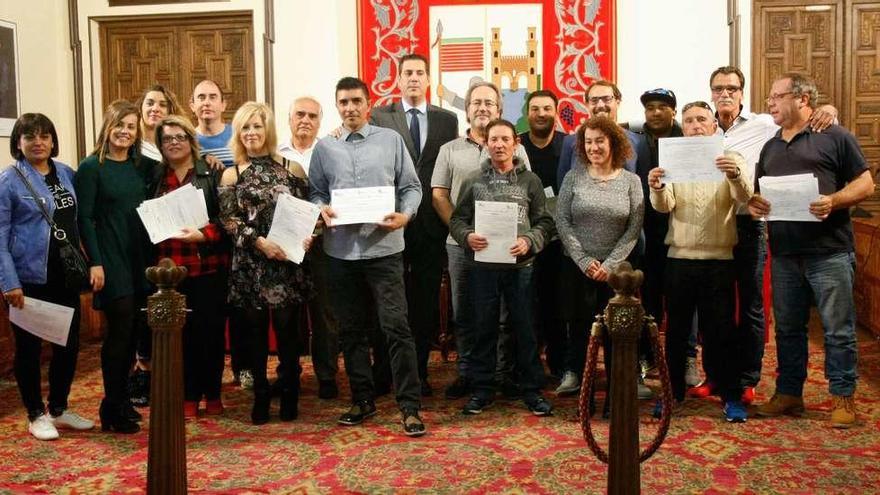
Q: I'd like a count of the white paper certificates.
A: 7